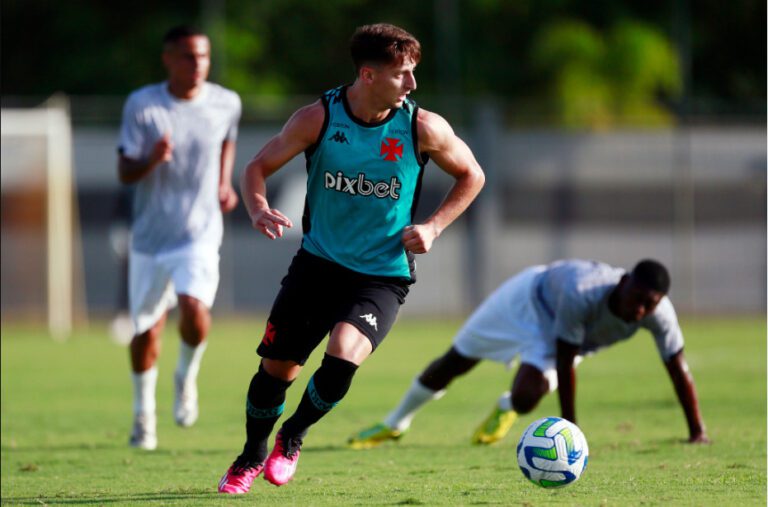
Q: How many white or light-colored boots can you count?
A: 2